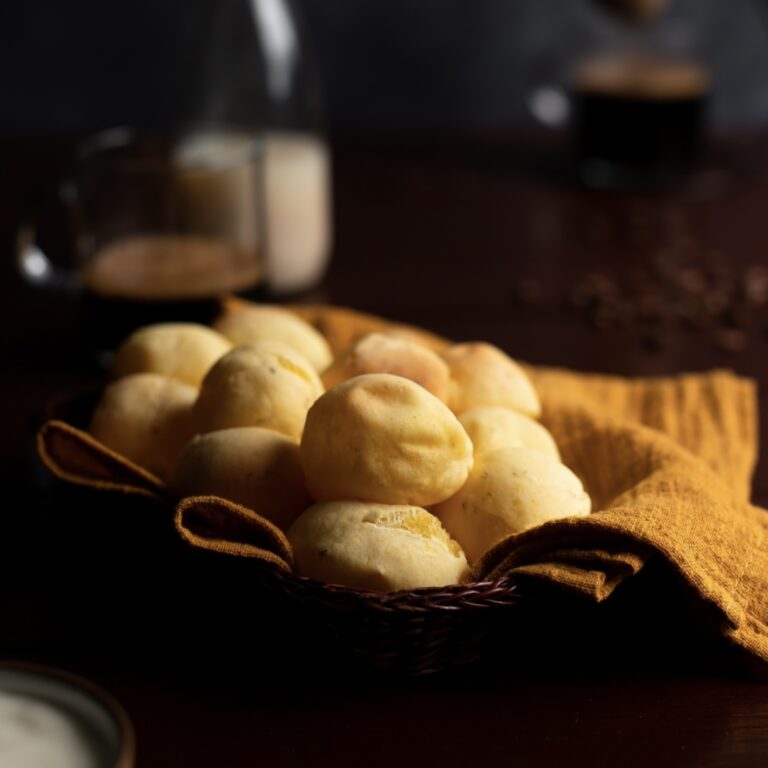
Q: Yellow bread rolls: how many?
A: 11